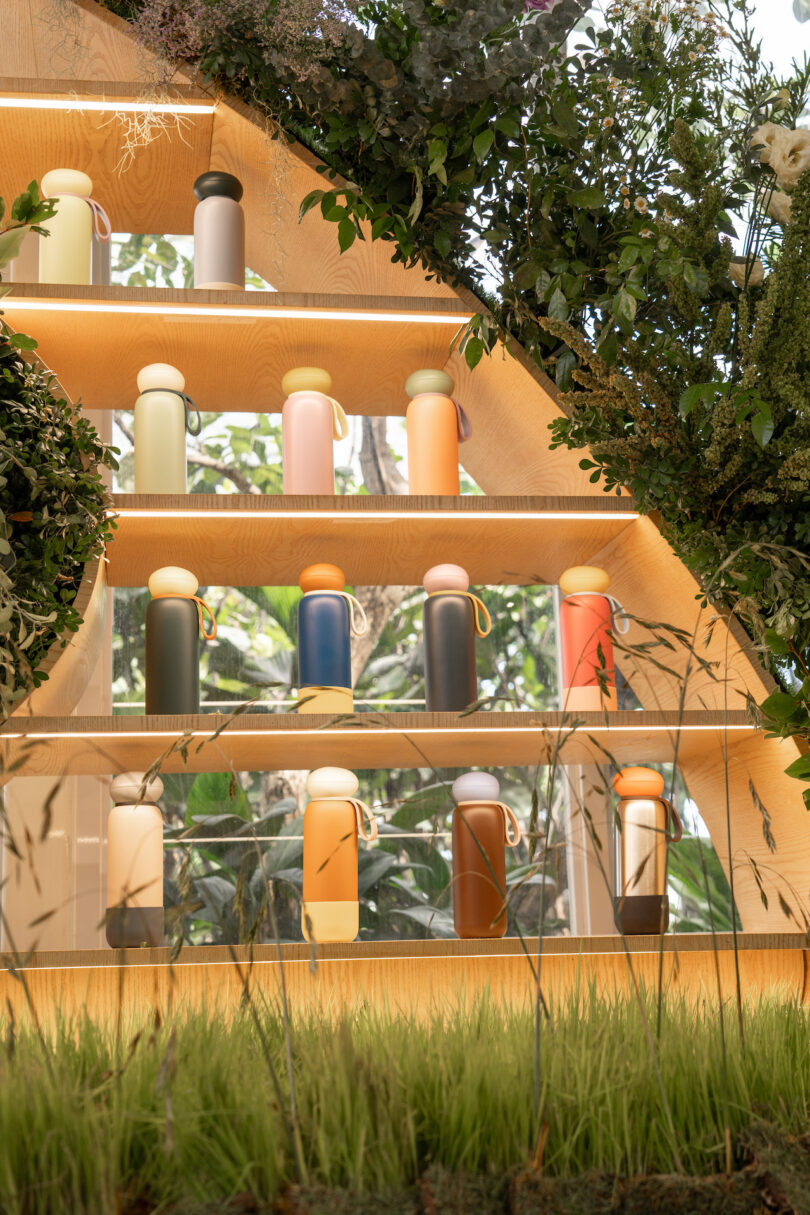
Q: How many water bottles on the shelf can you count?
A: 13